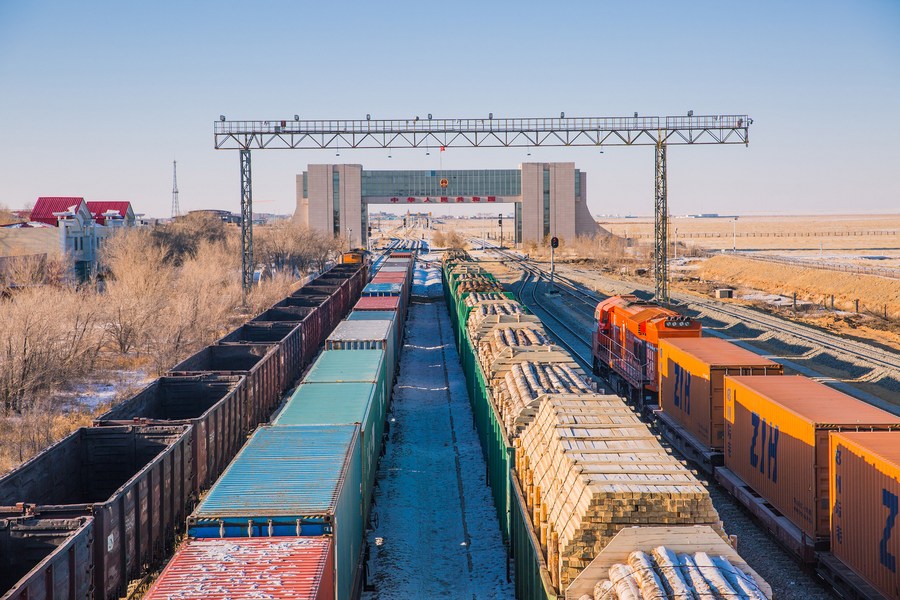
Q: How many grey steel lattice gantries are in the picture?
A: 1